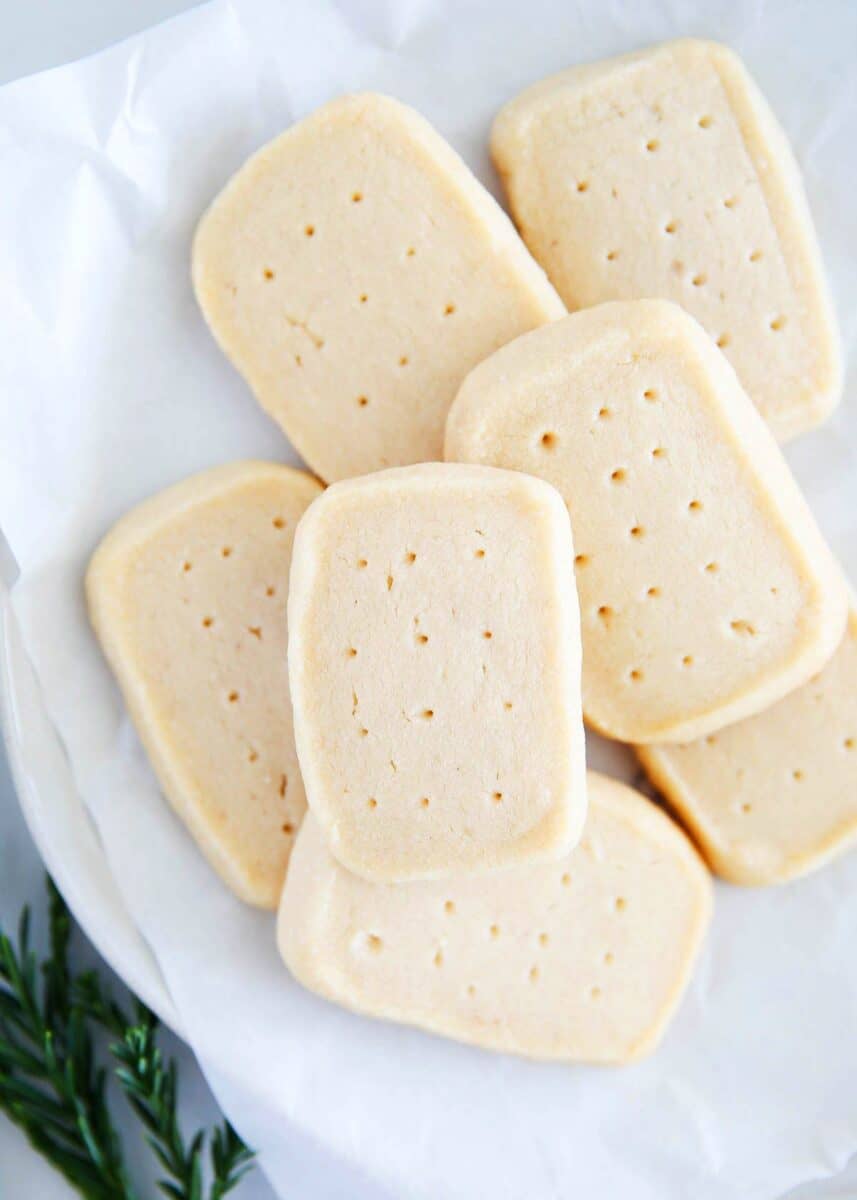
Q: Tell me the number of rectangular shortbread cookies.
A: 7